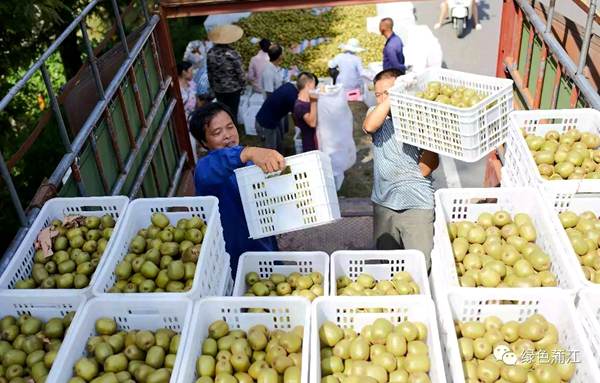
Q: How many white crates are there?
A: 15